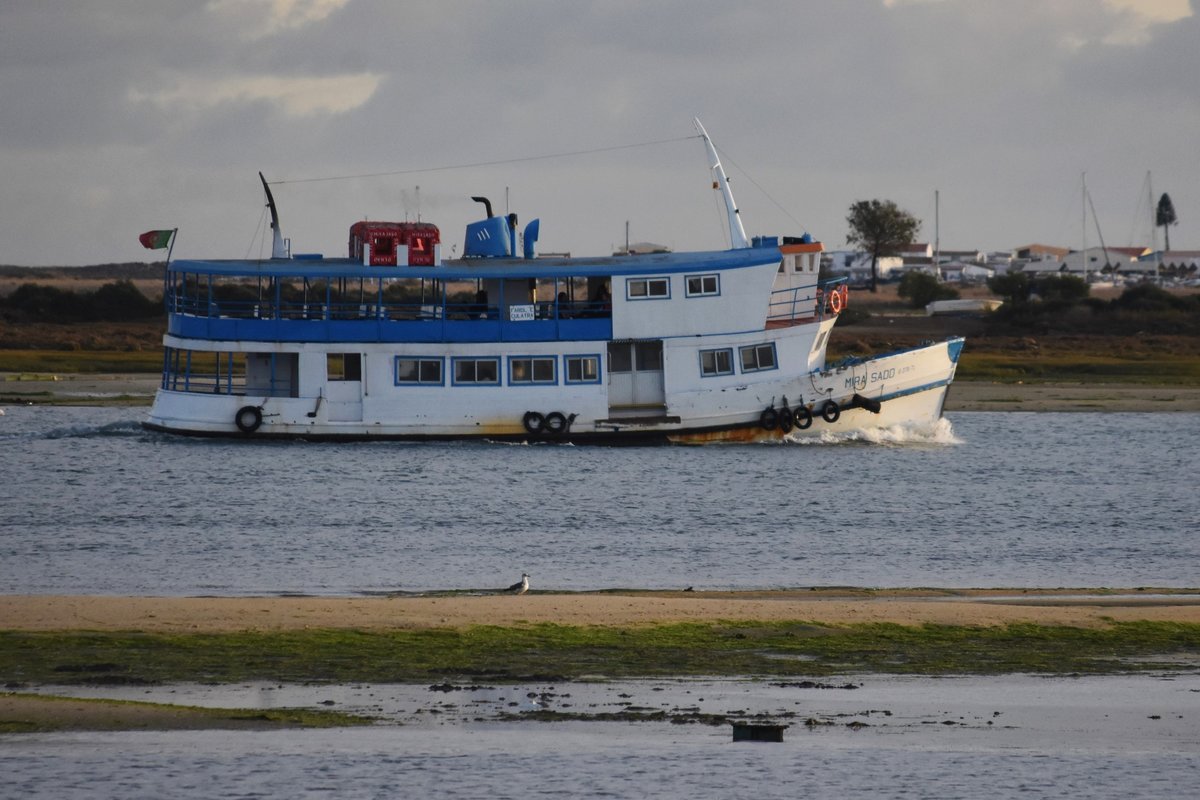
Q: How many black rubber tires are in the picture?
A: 7